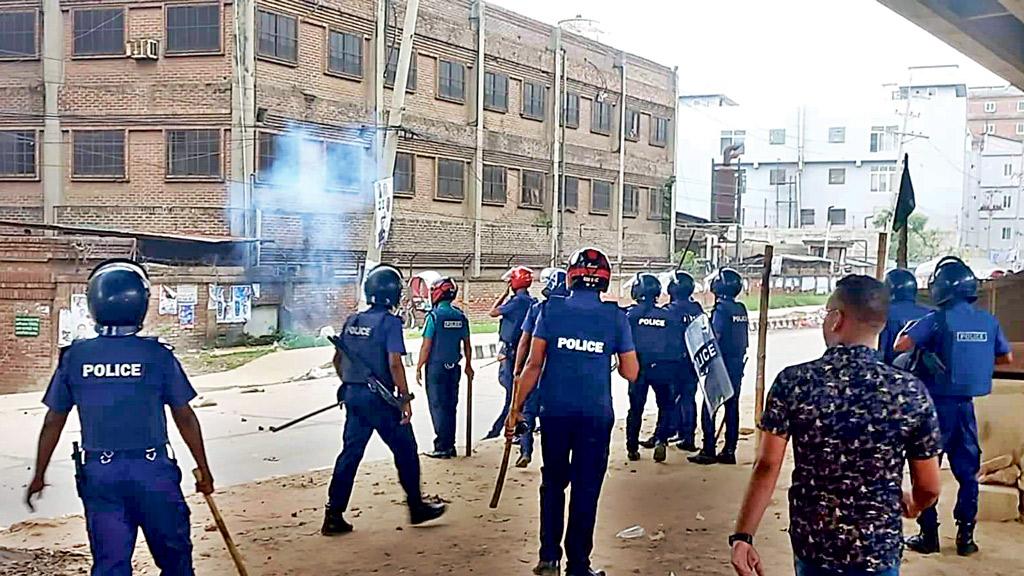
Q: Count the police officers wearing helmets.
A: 11